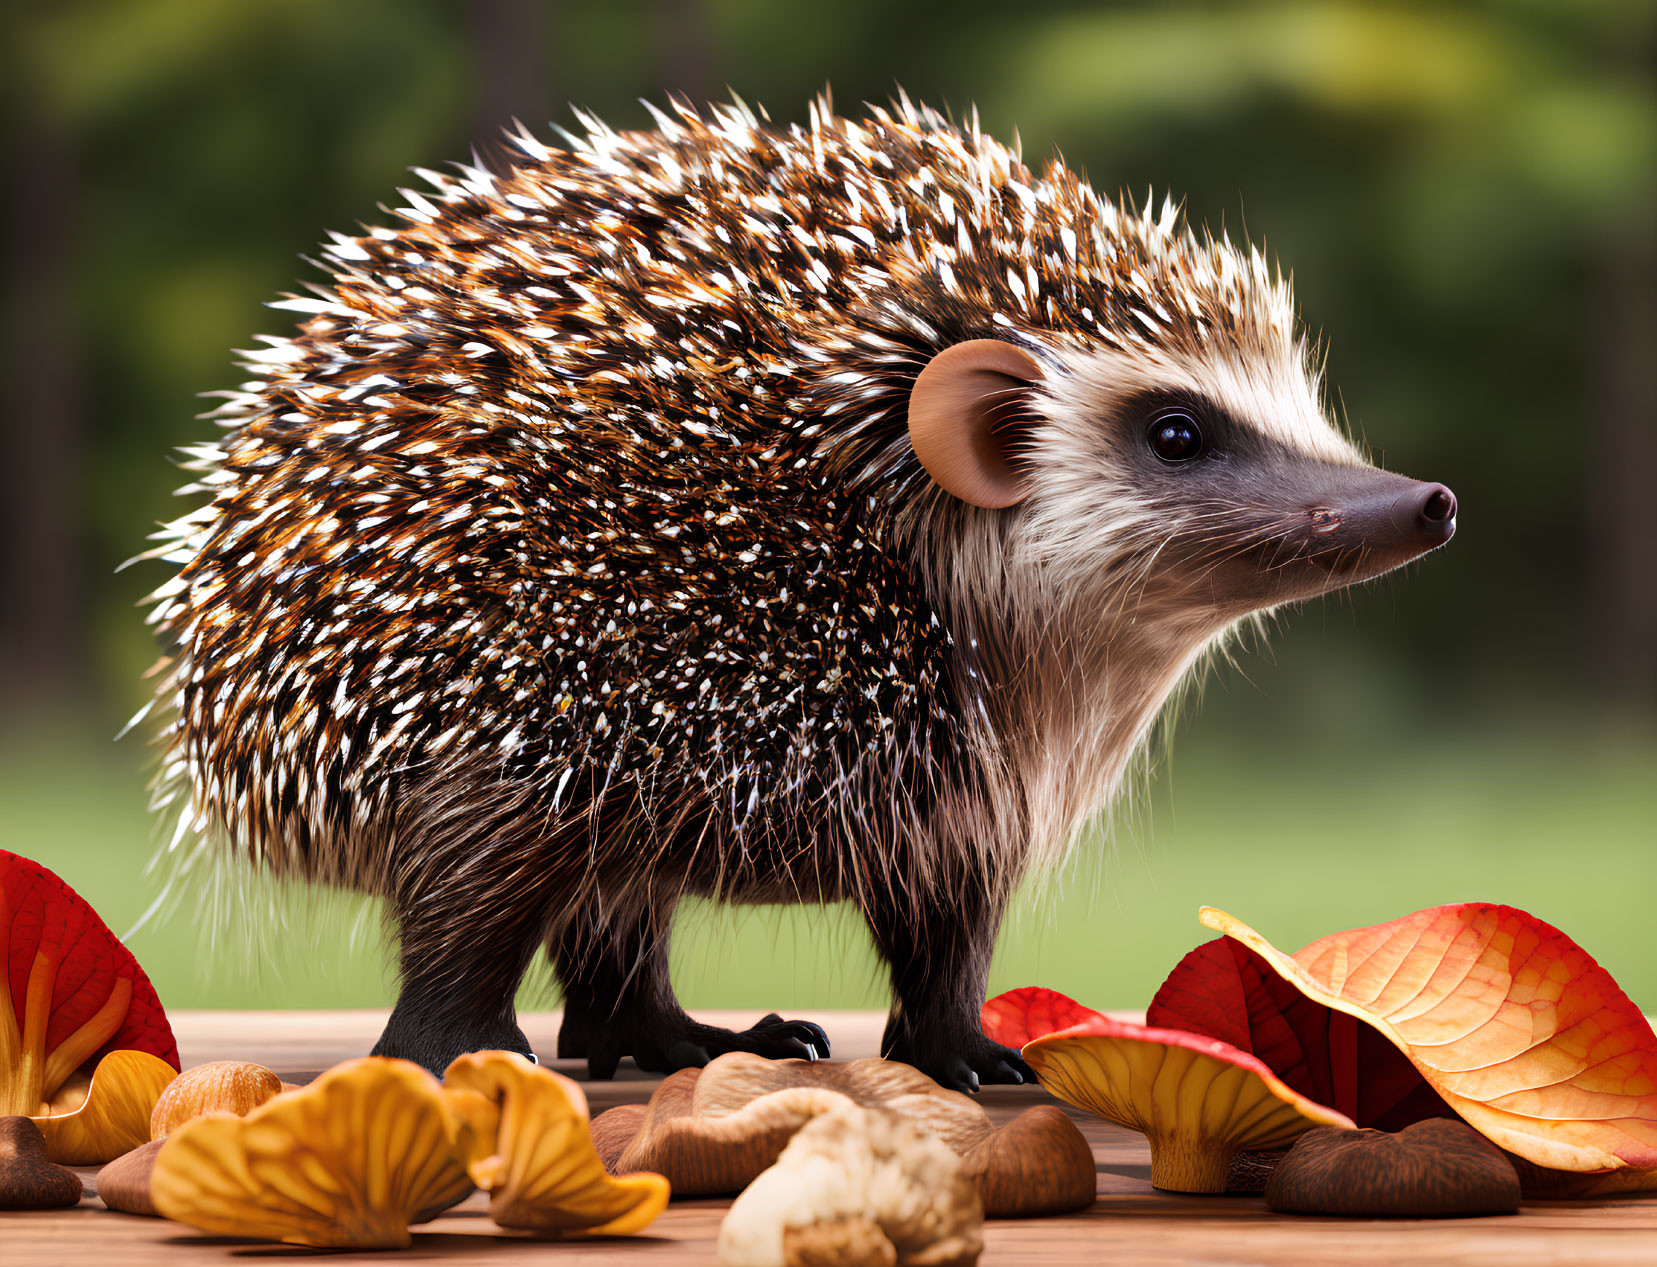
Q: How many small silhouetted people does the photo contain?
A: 0